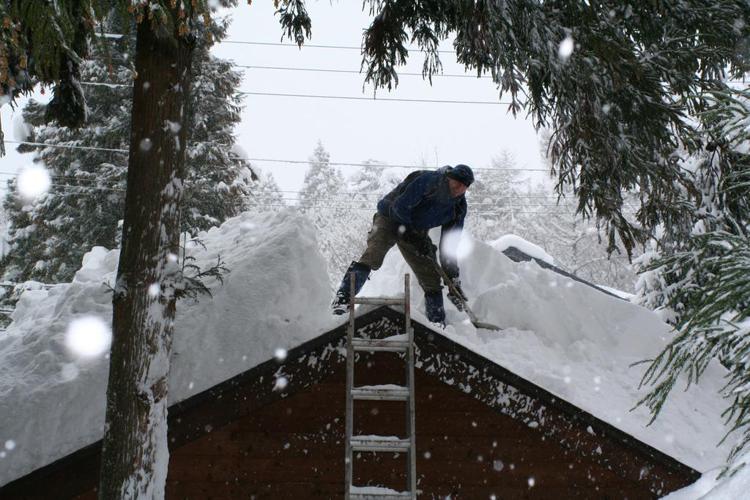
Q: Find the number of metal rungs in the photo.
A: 5